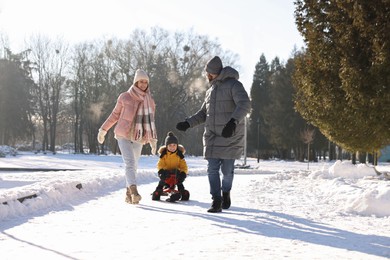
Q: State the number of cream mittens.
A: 2